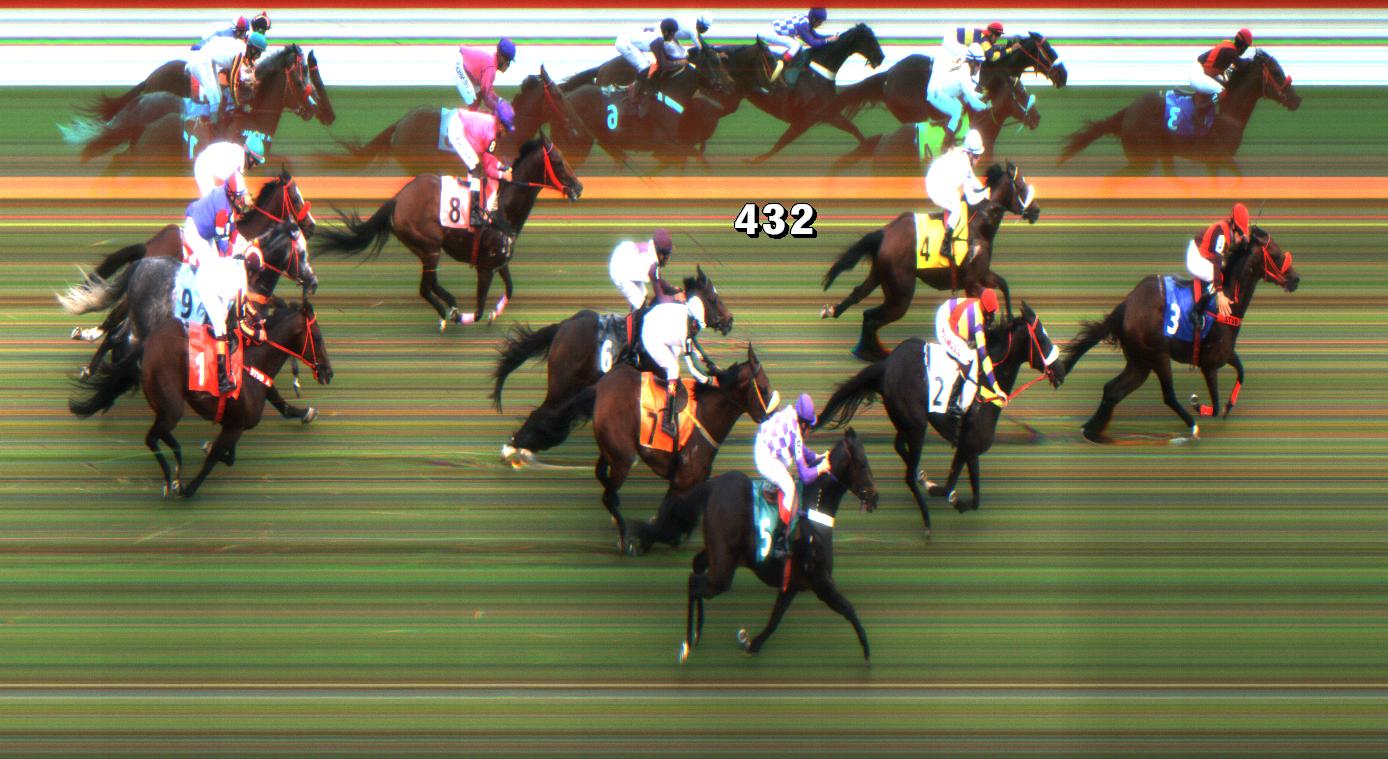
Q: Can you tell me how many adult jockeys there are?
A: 10